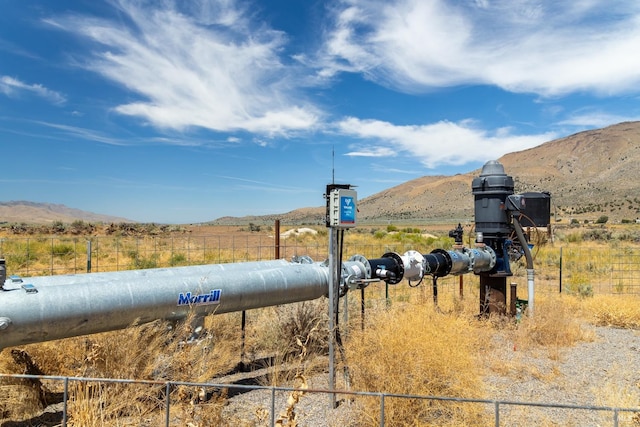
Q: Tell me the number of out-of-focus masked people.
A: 0